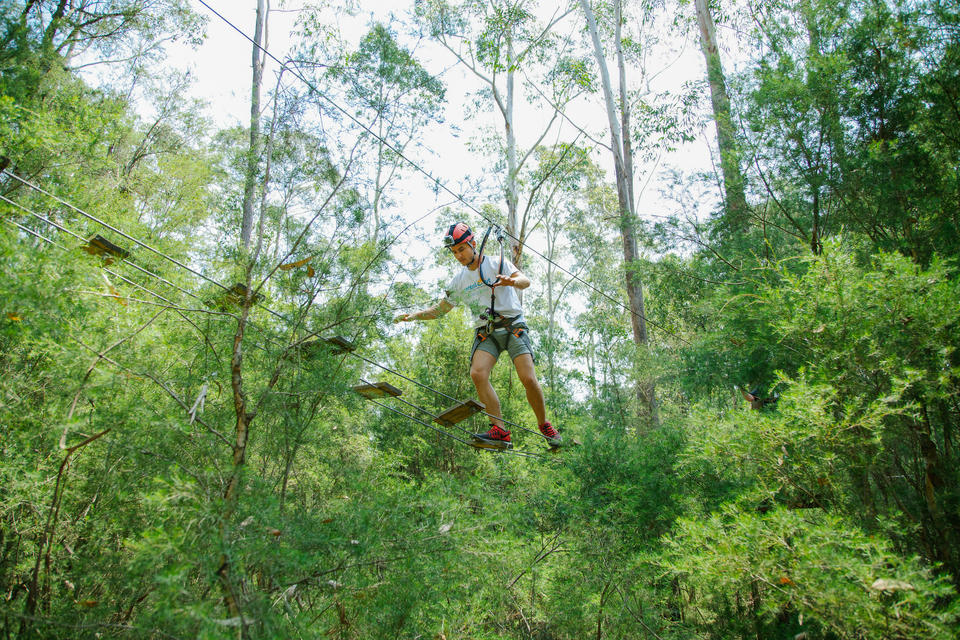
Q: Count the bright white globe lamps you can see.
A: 0